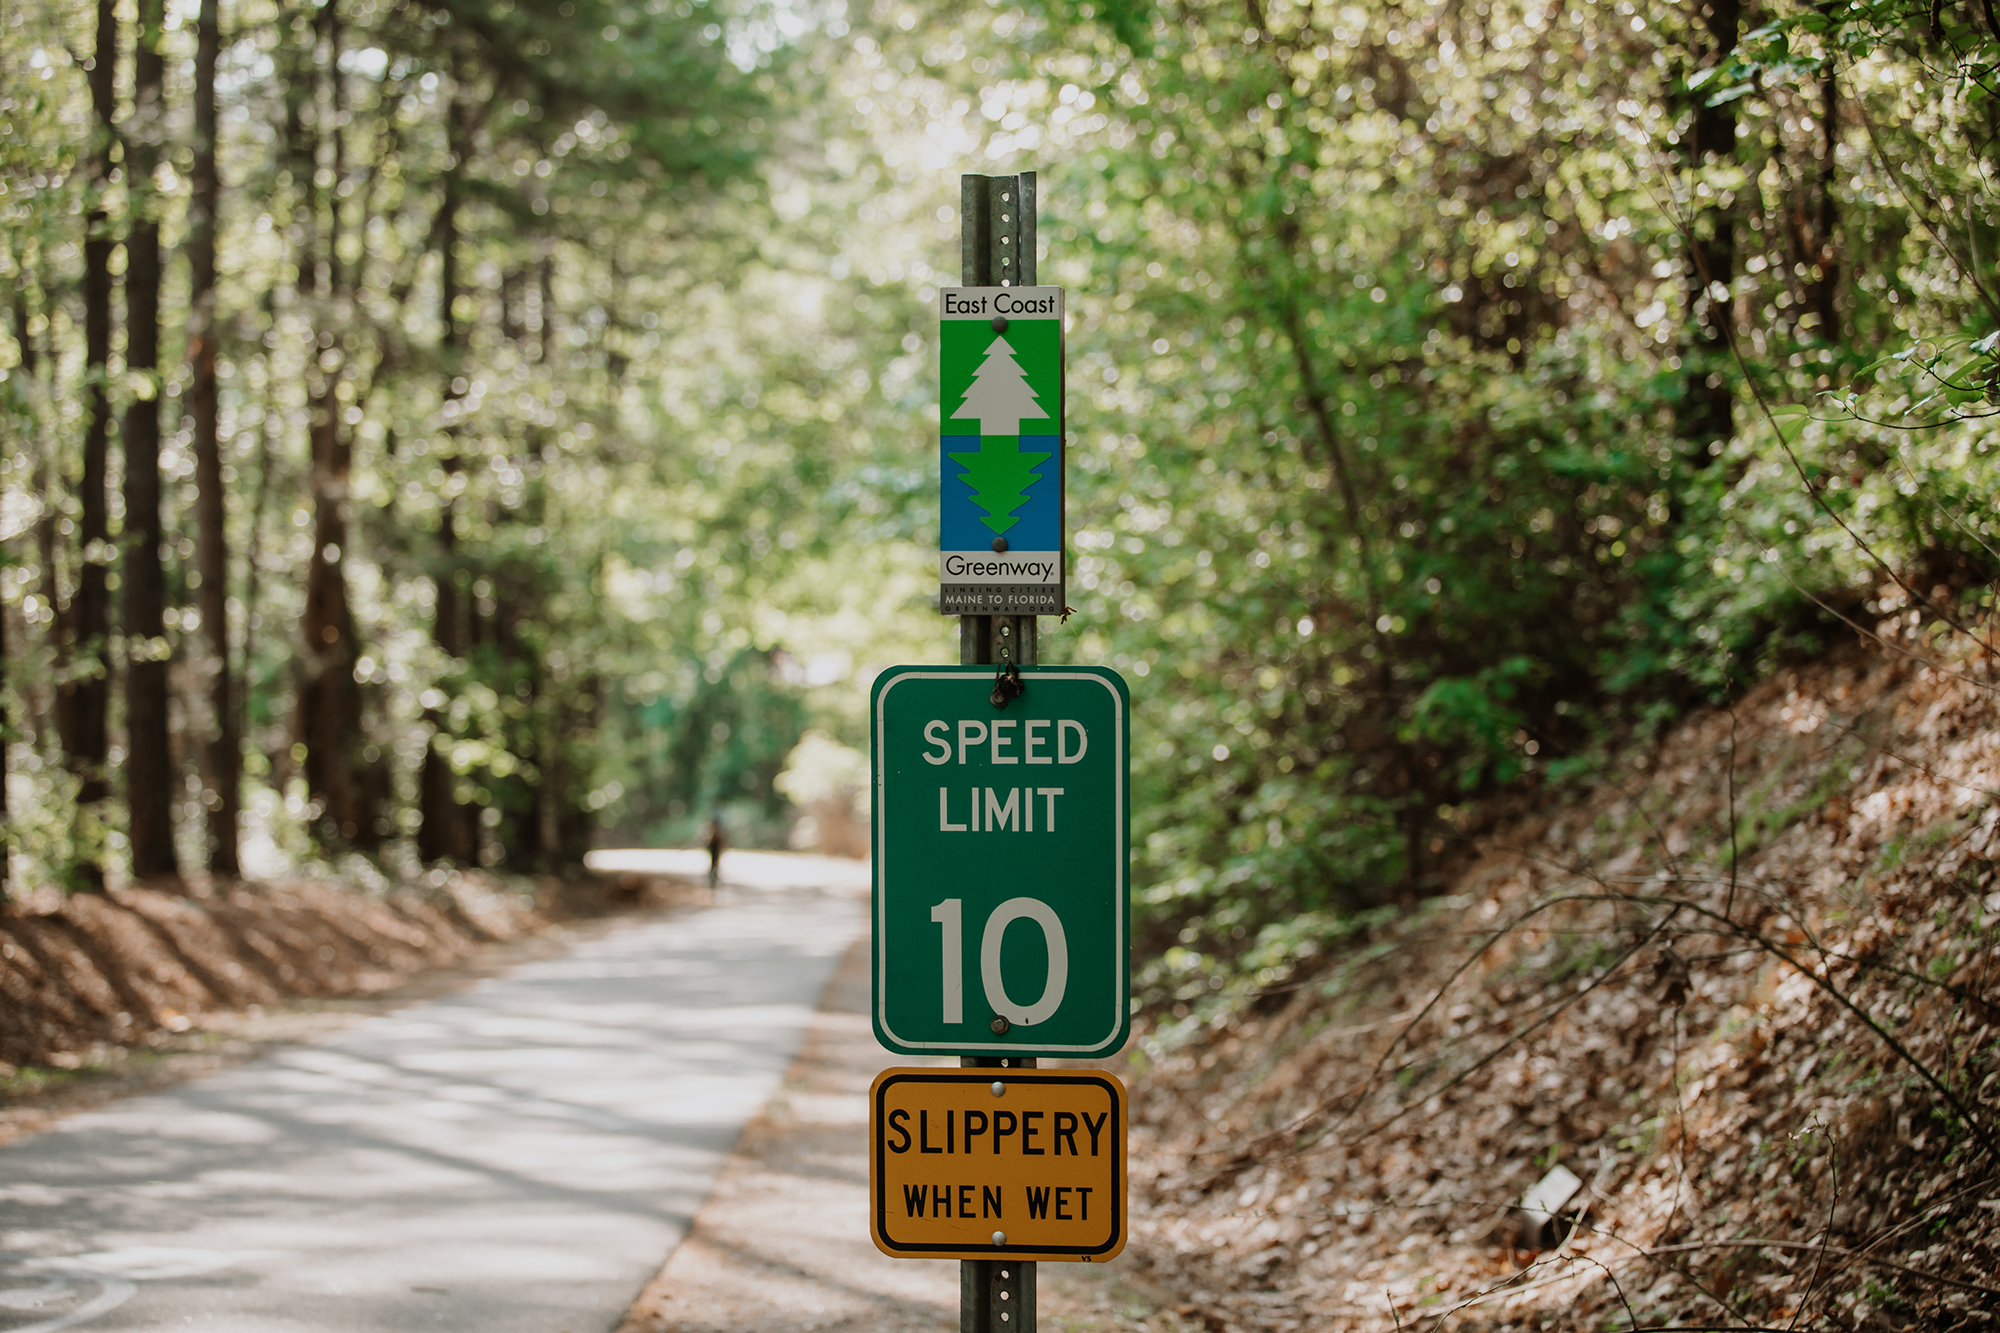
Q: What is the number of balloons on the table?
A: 0